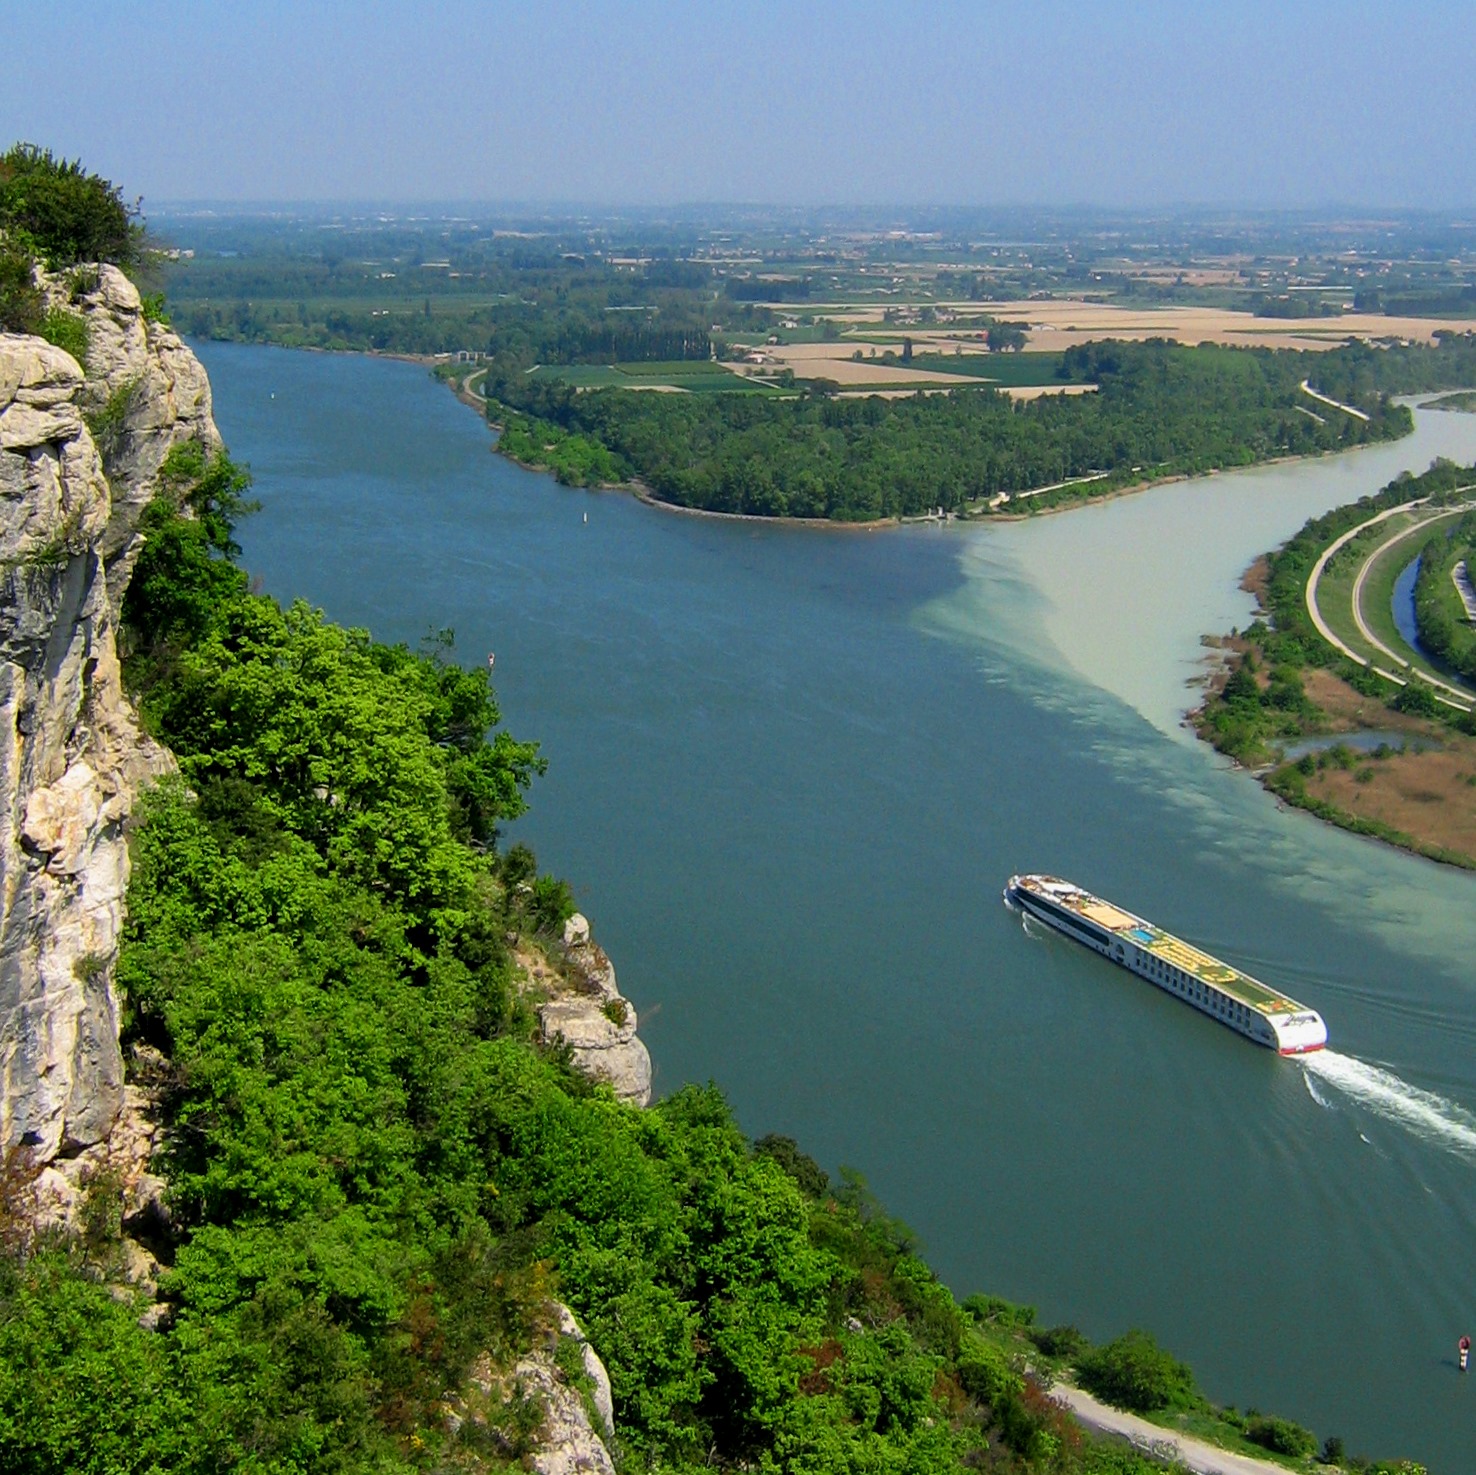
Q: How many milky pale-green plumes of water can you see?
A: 1